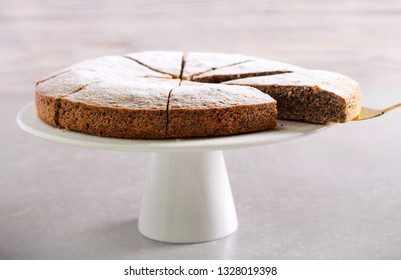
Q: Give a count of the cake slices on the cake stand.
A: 8